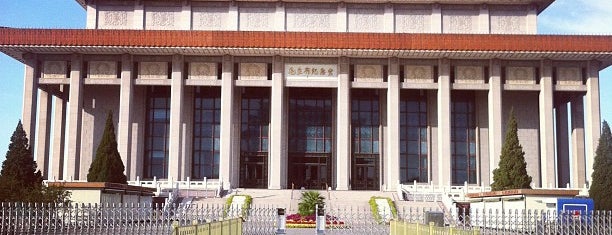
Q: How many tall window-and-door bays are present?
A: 7